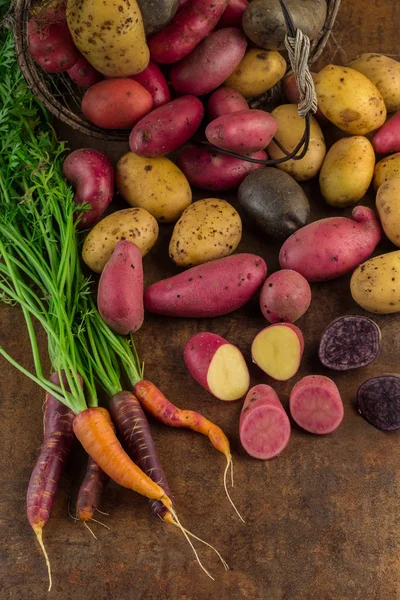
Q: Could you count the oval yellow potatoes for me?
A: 12